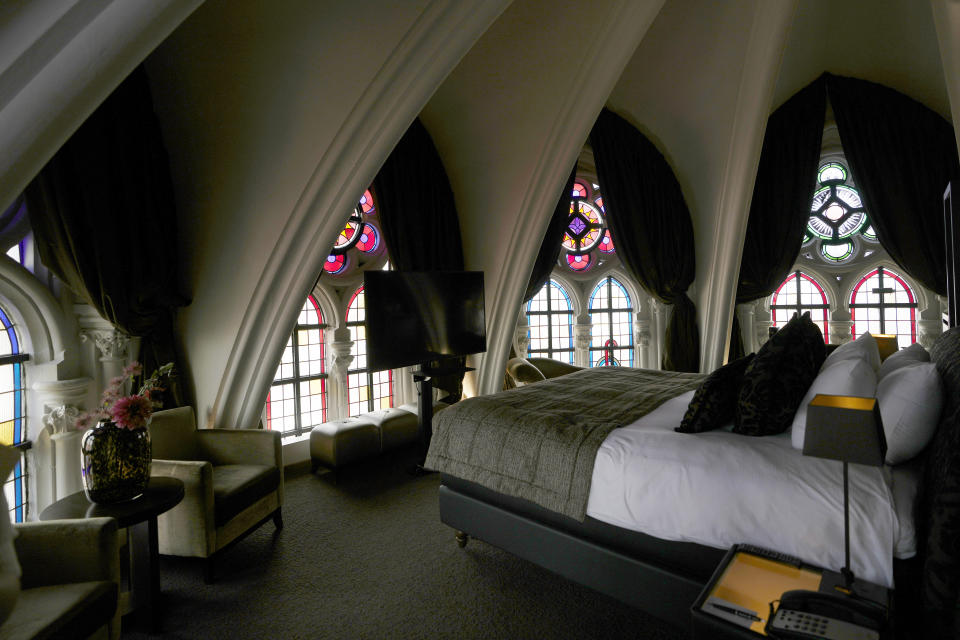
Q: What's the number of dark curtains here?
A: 6